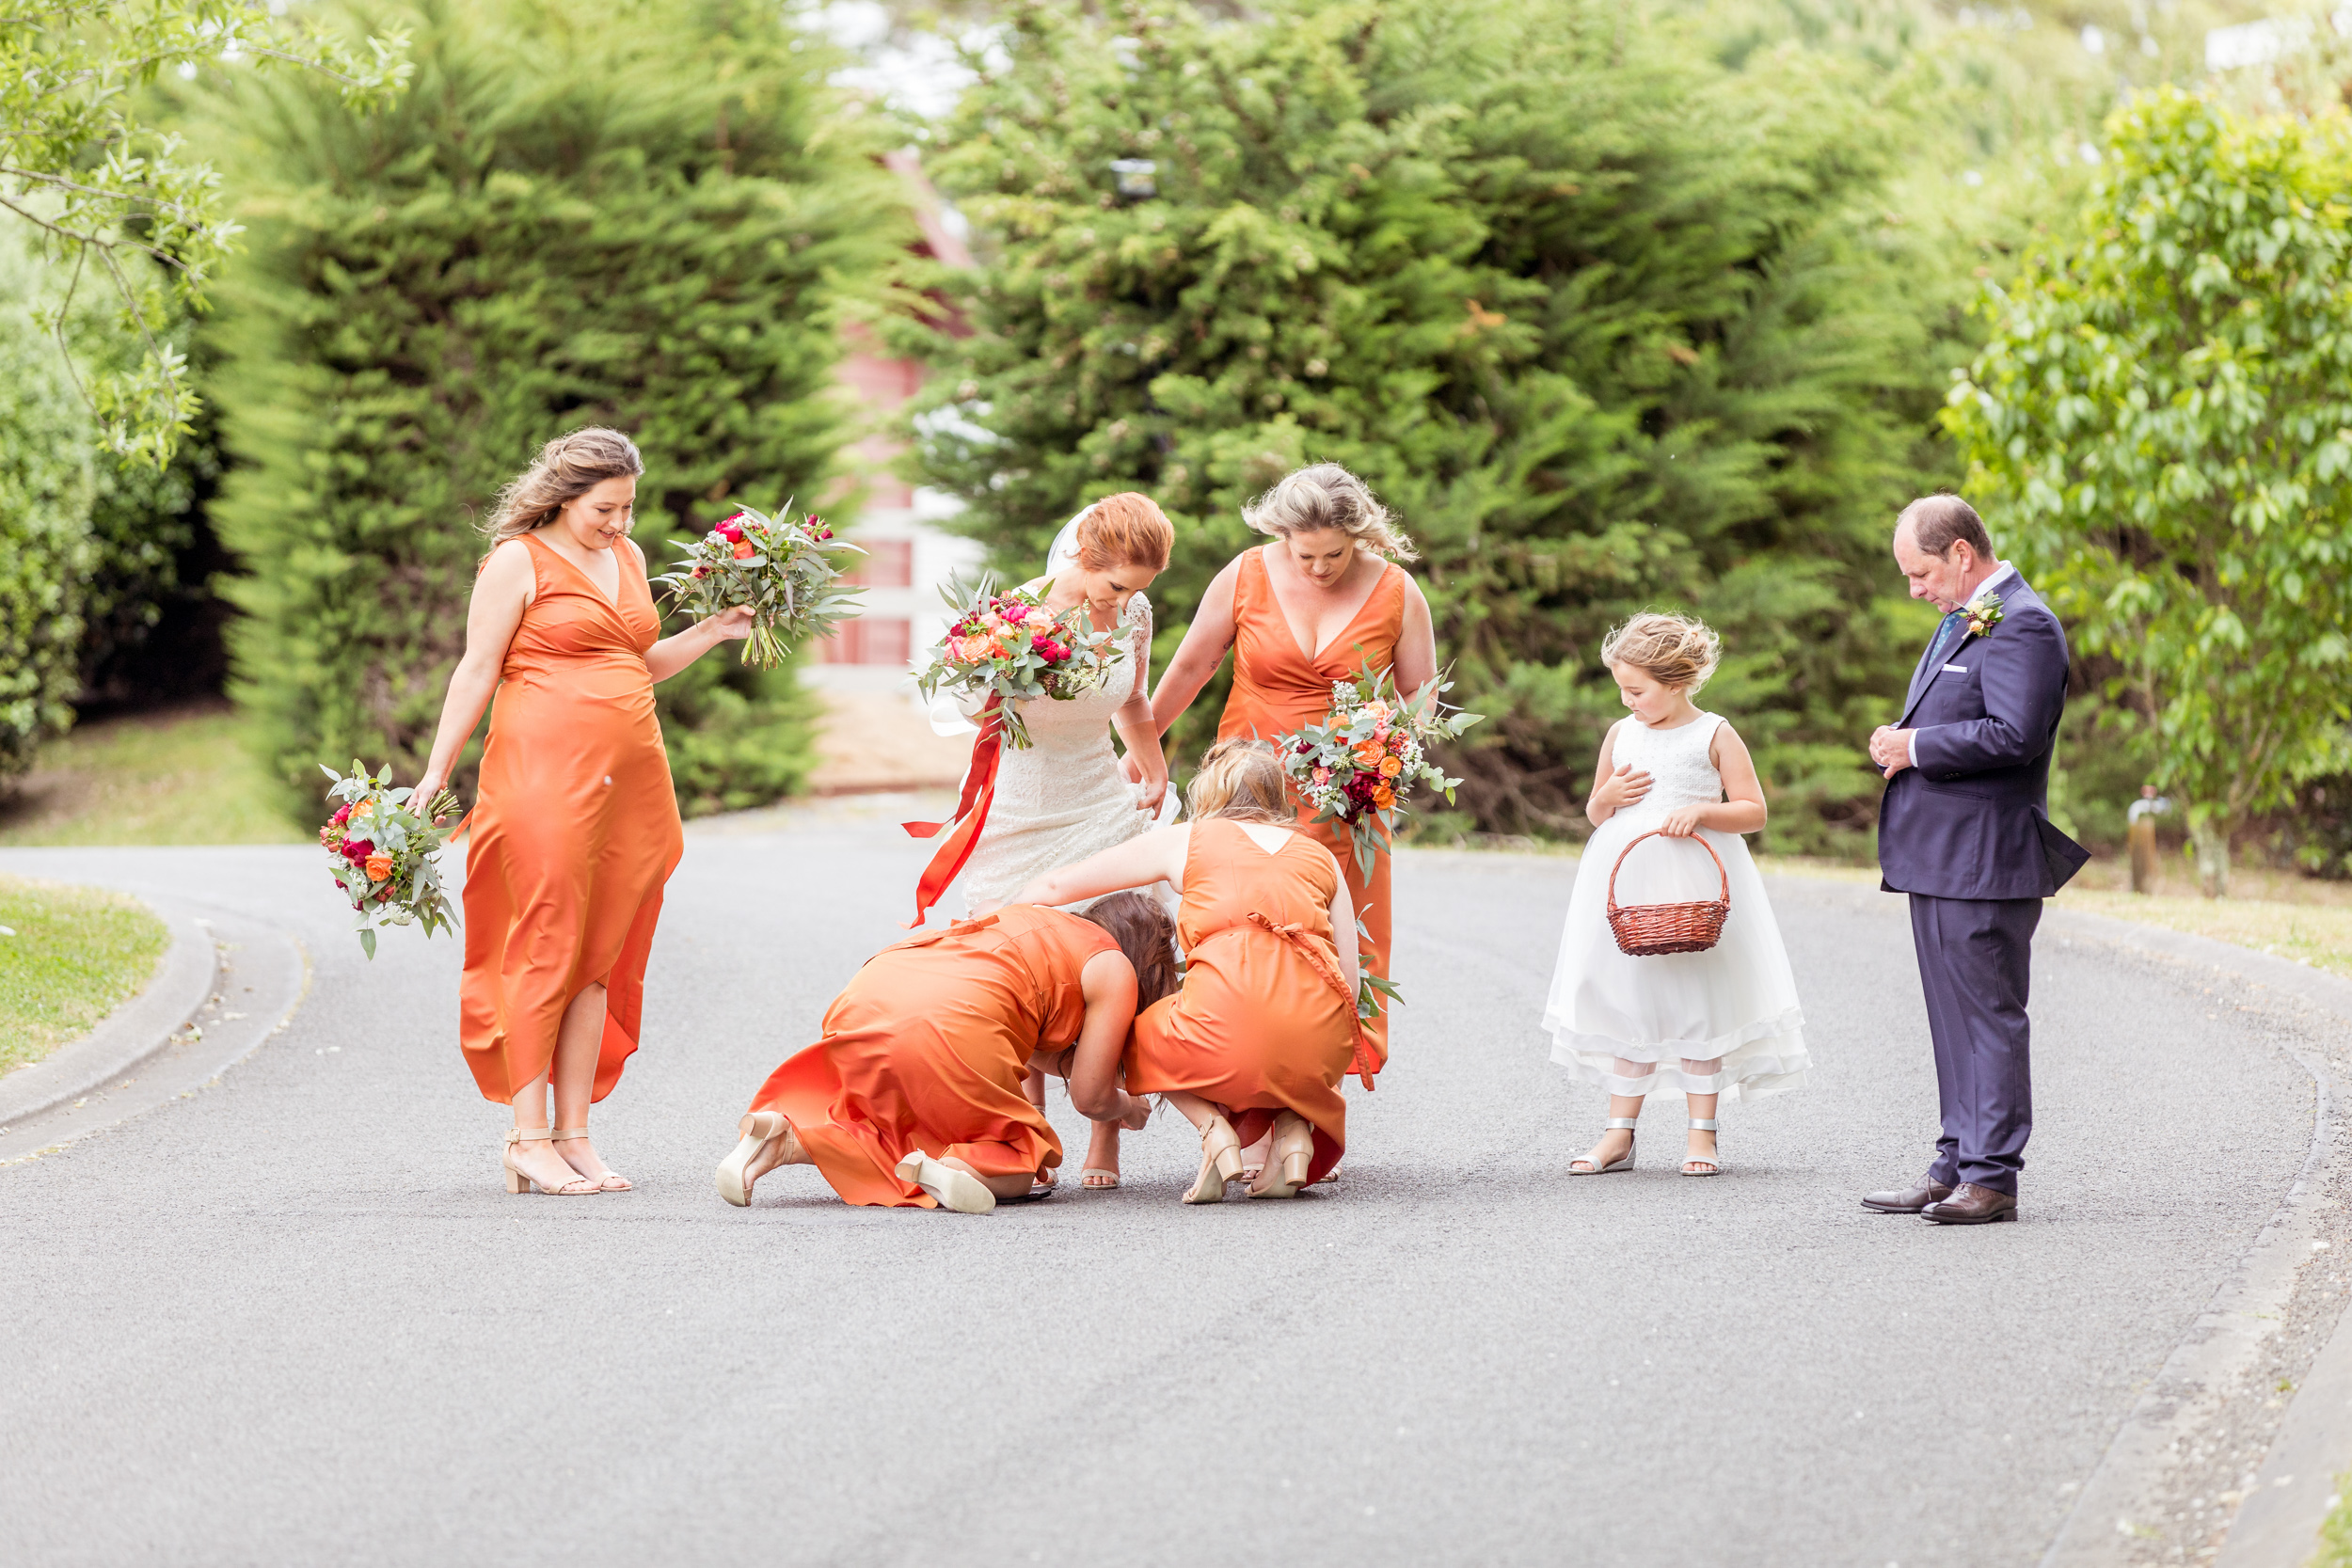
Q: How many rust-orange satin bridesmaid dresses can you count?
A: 4